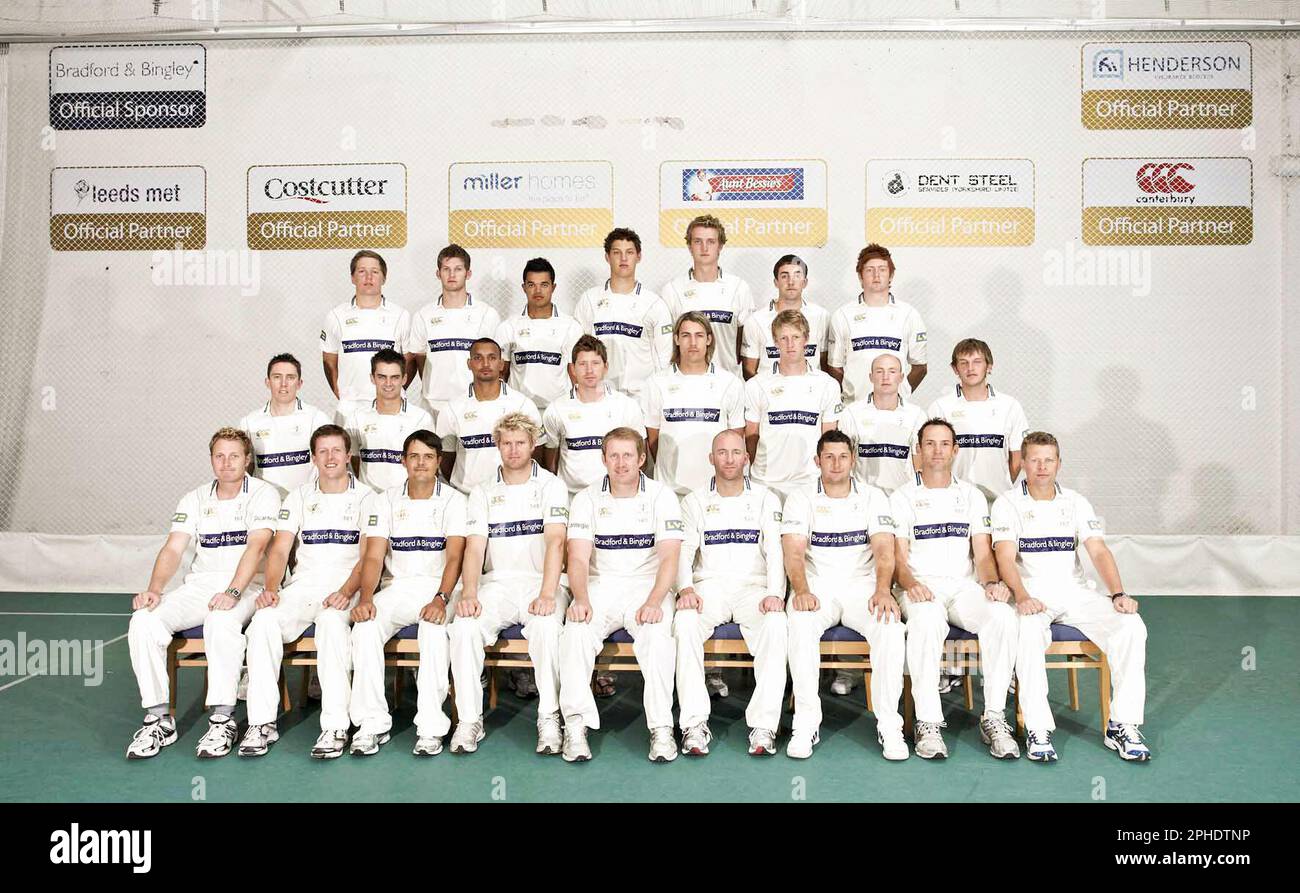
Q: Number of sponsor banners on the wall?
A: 8